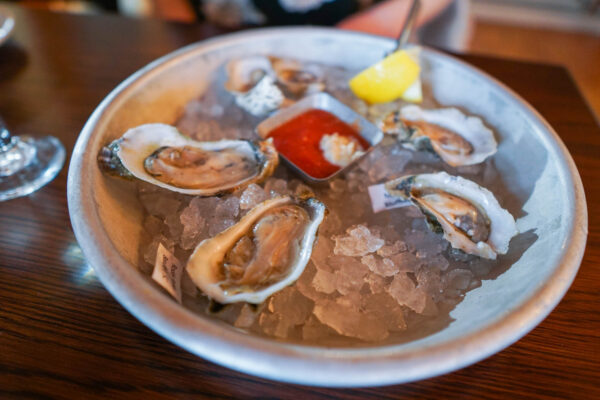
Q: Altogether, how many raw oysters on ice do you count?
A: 6